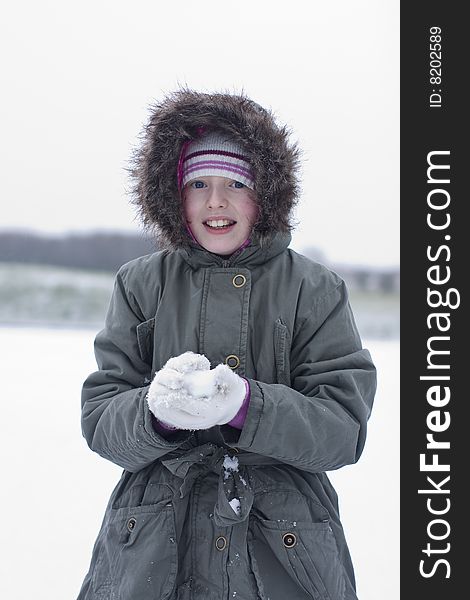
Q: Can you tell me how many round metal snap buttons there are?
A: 5